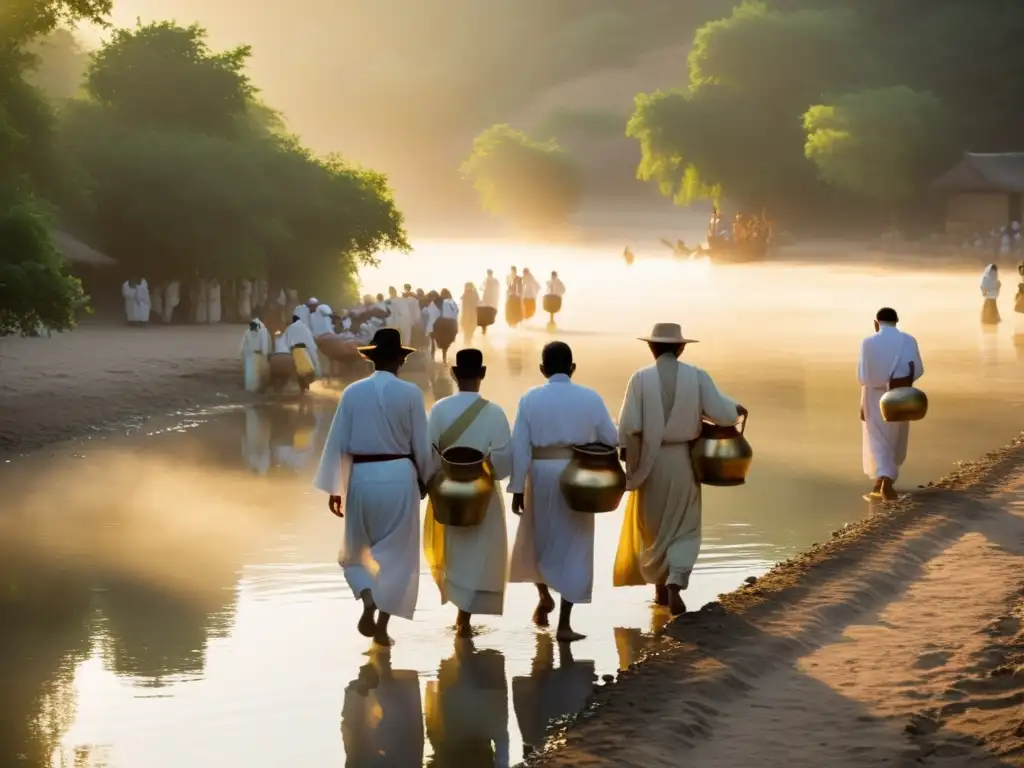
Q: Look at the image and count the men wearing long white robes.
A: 5